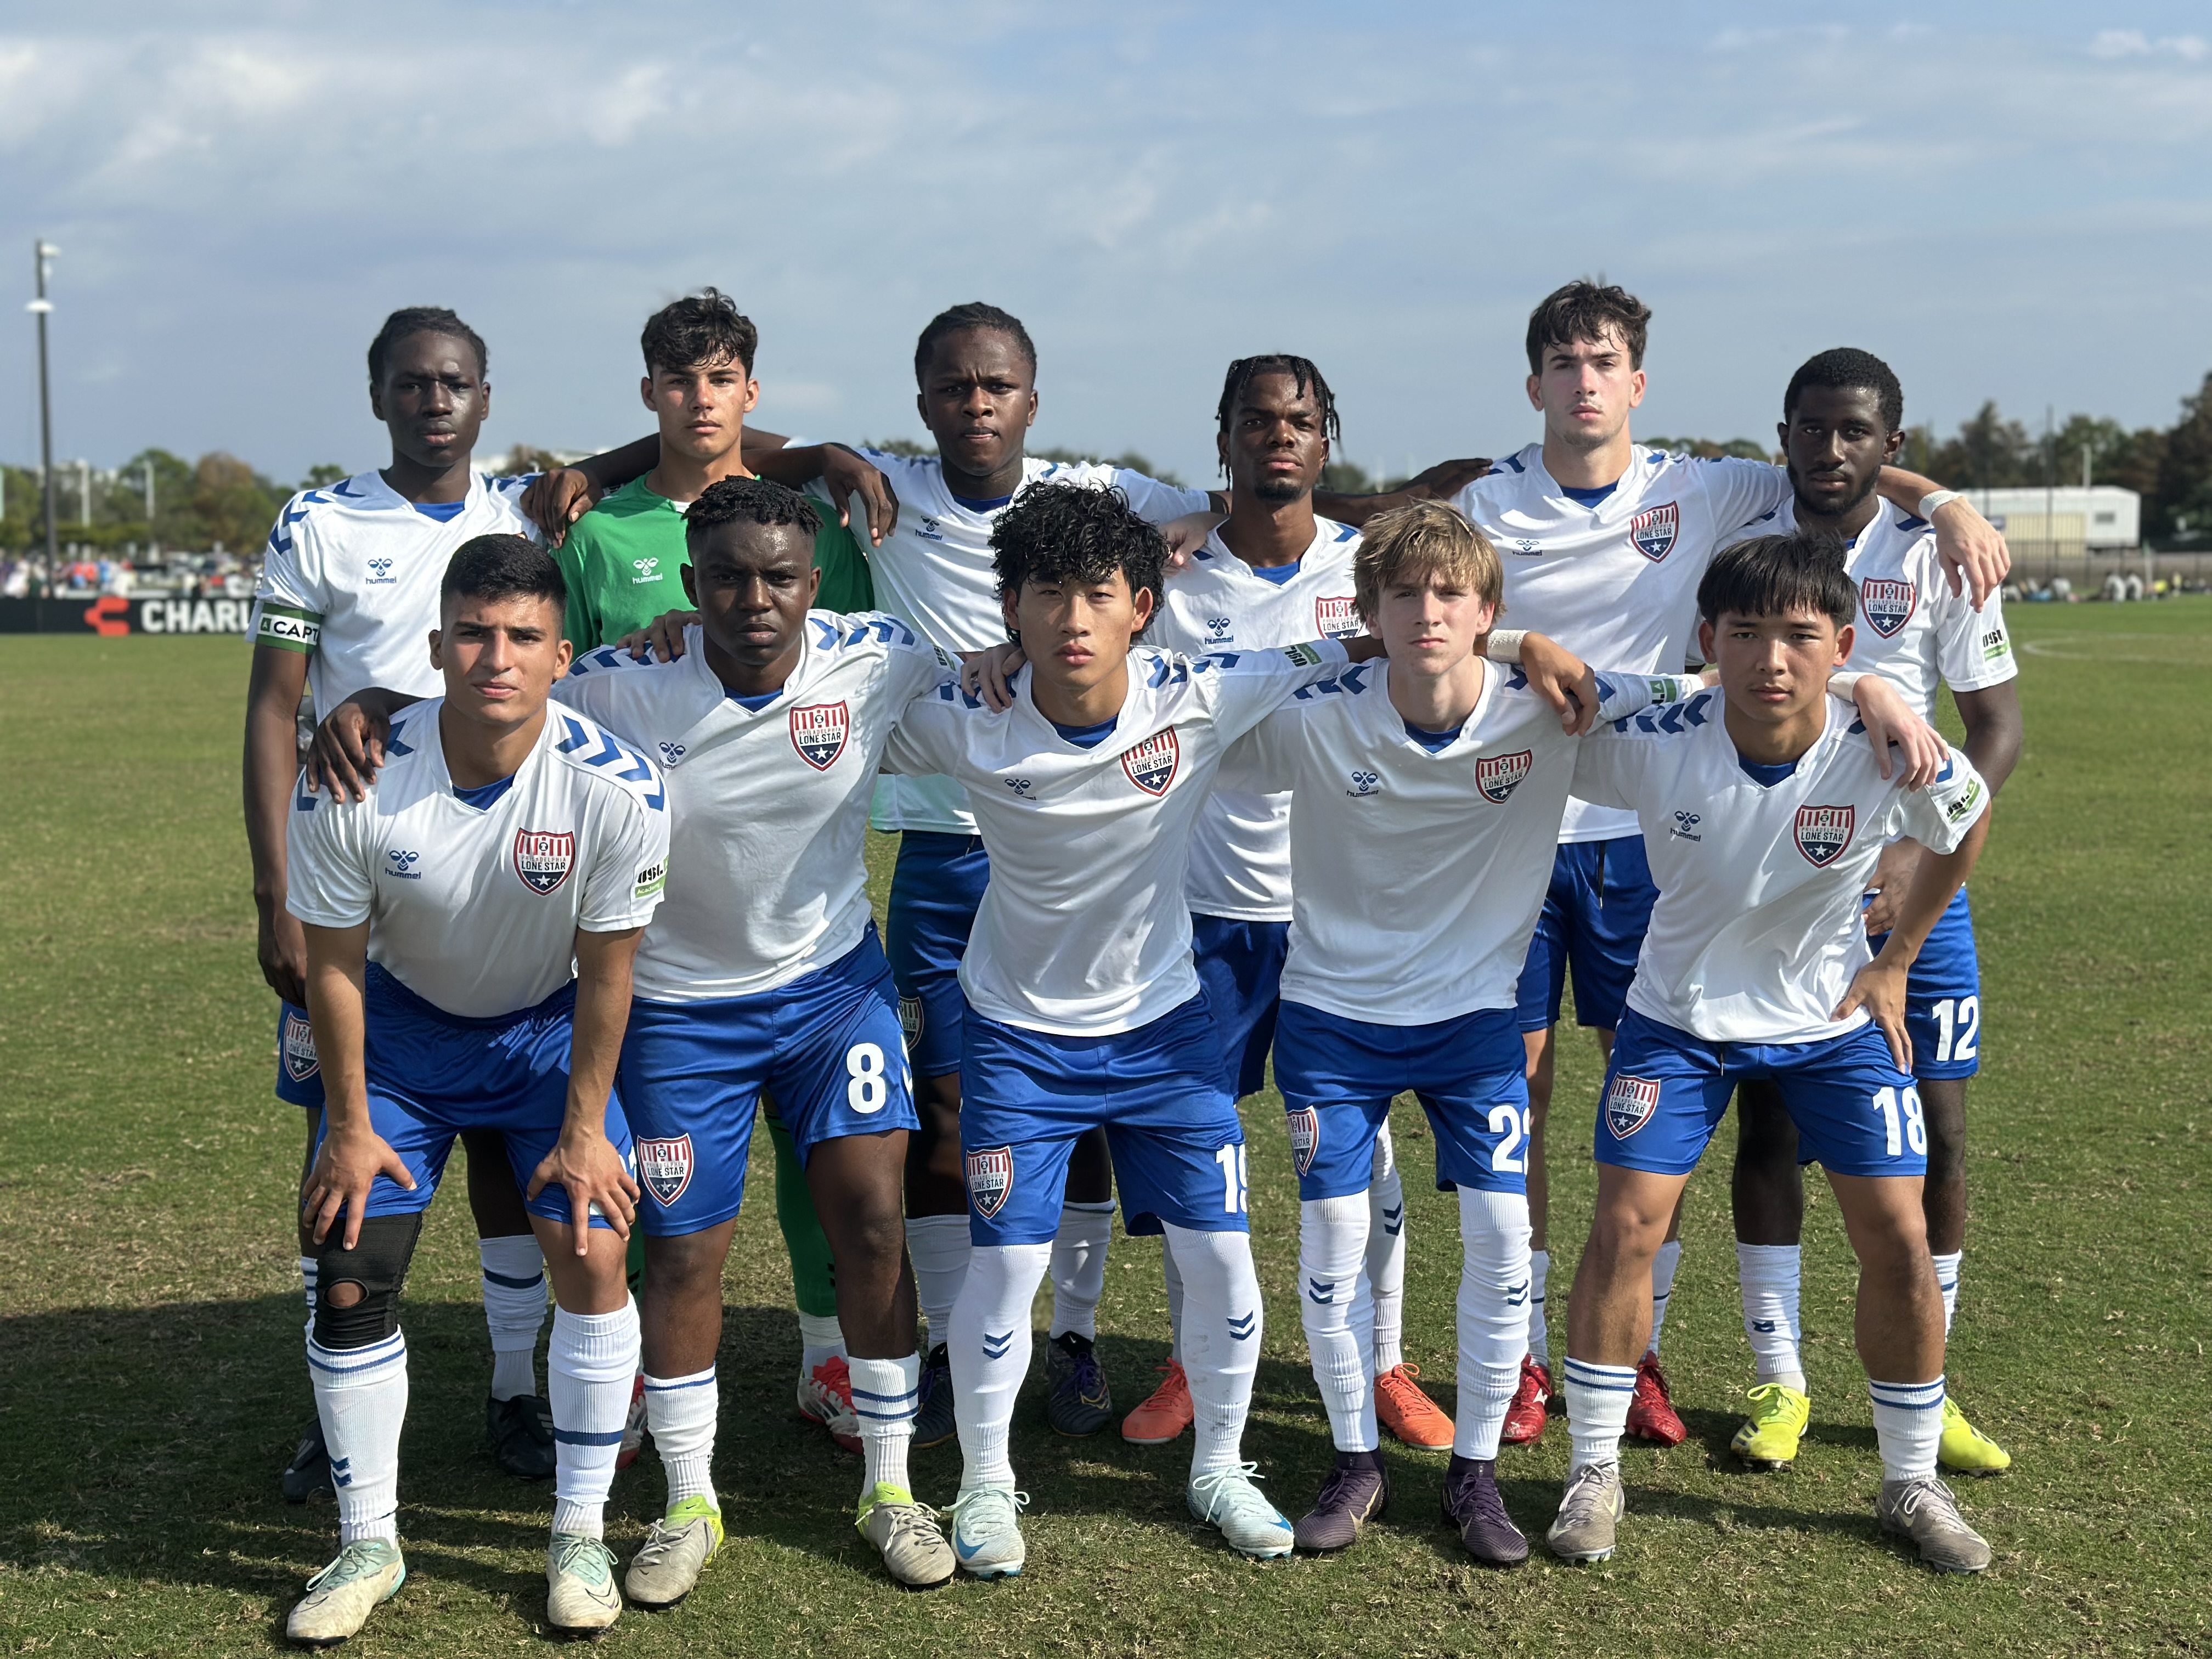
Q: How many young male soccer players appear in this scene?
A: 11